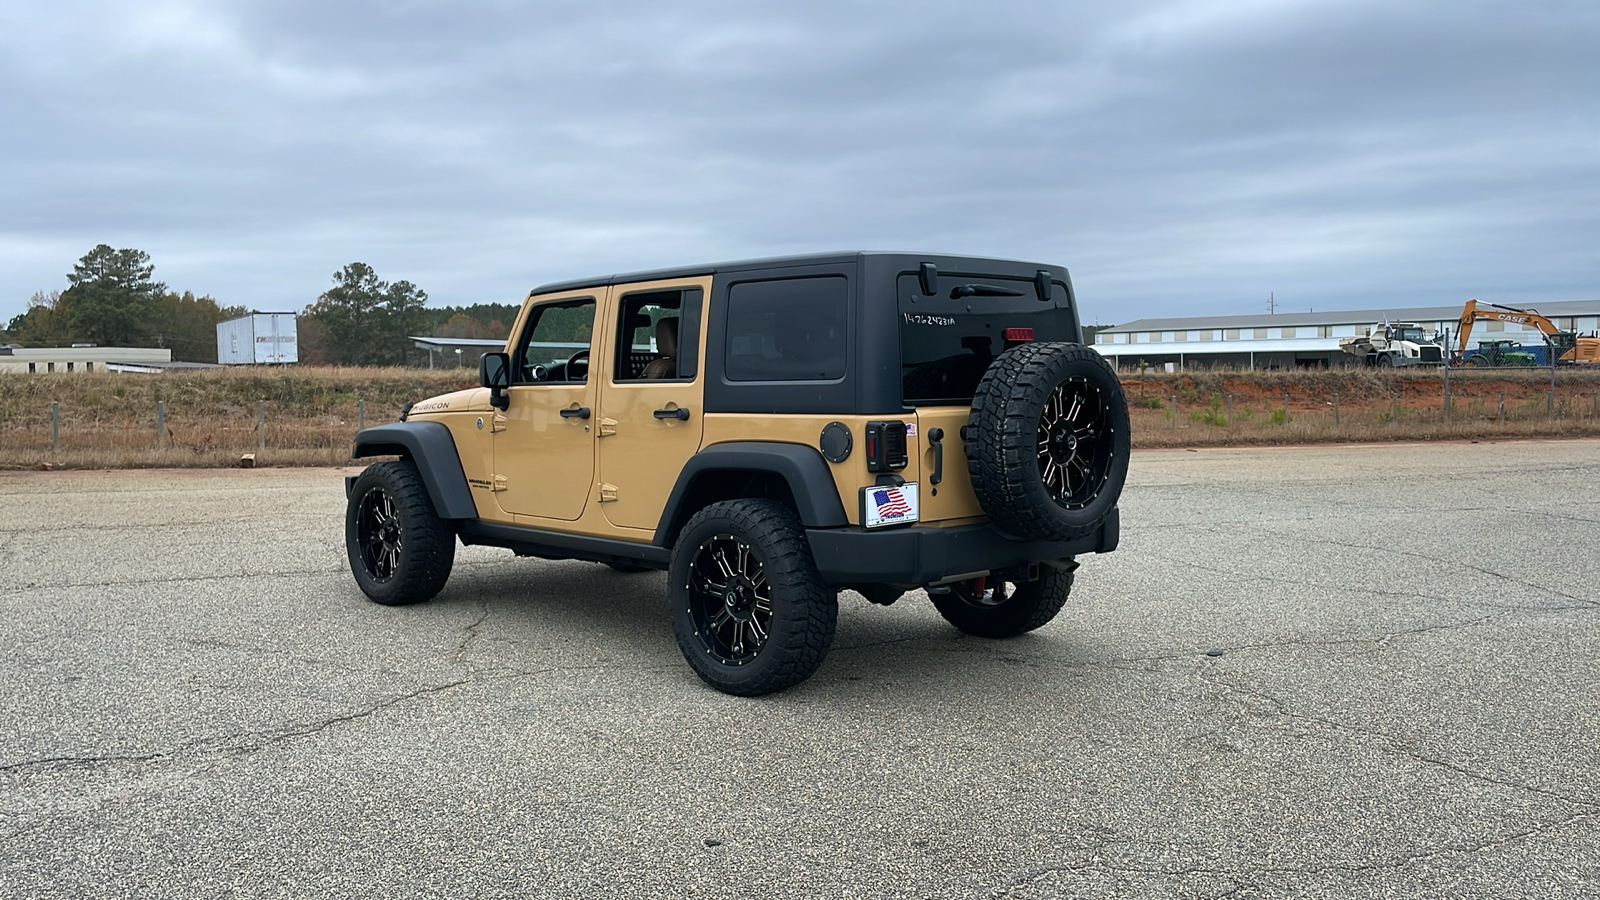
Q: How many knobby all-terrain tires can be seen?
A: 4